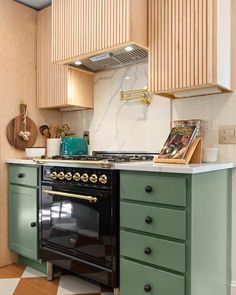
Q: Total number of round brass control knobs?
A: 7